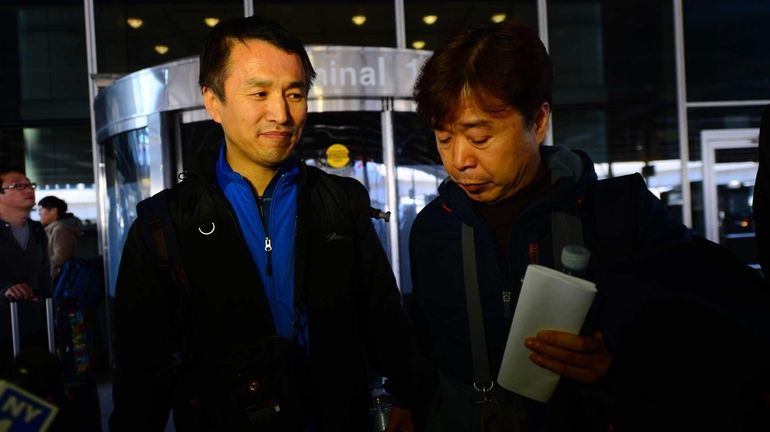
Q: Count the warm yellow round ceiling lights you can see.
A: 7